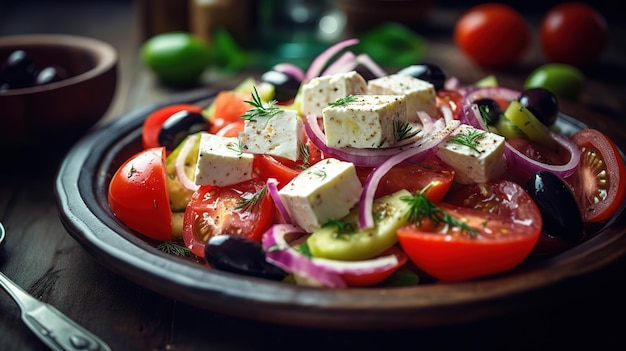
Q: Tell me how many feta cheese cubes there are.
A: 7